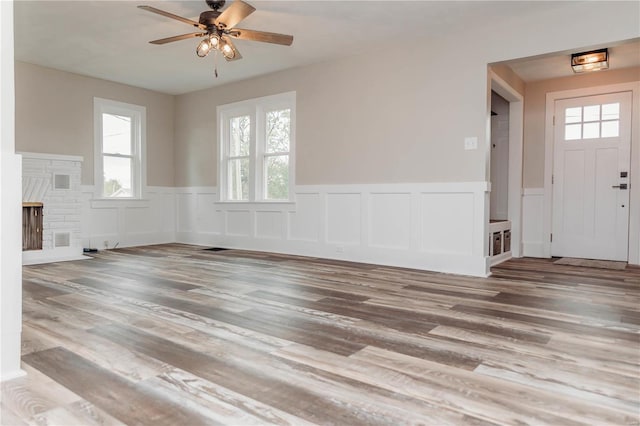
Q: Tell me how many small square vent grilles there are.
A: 2